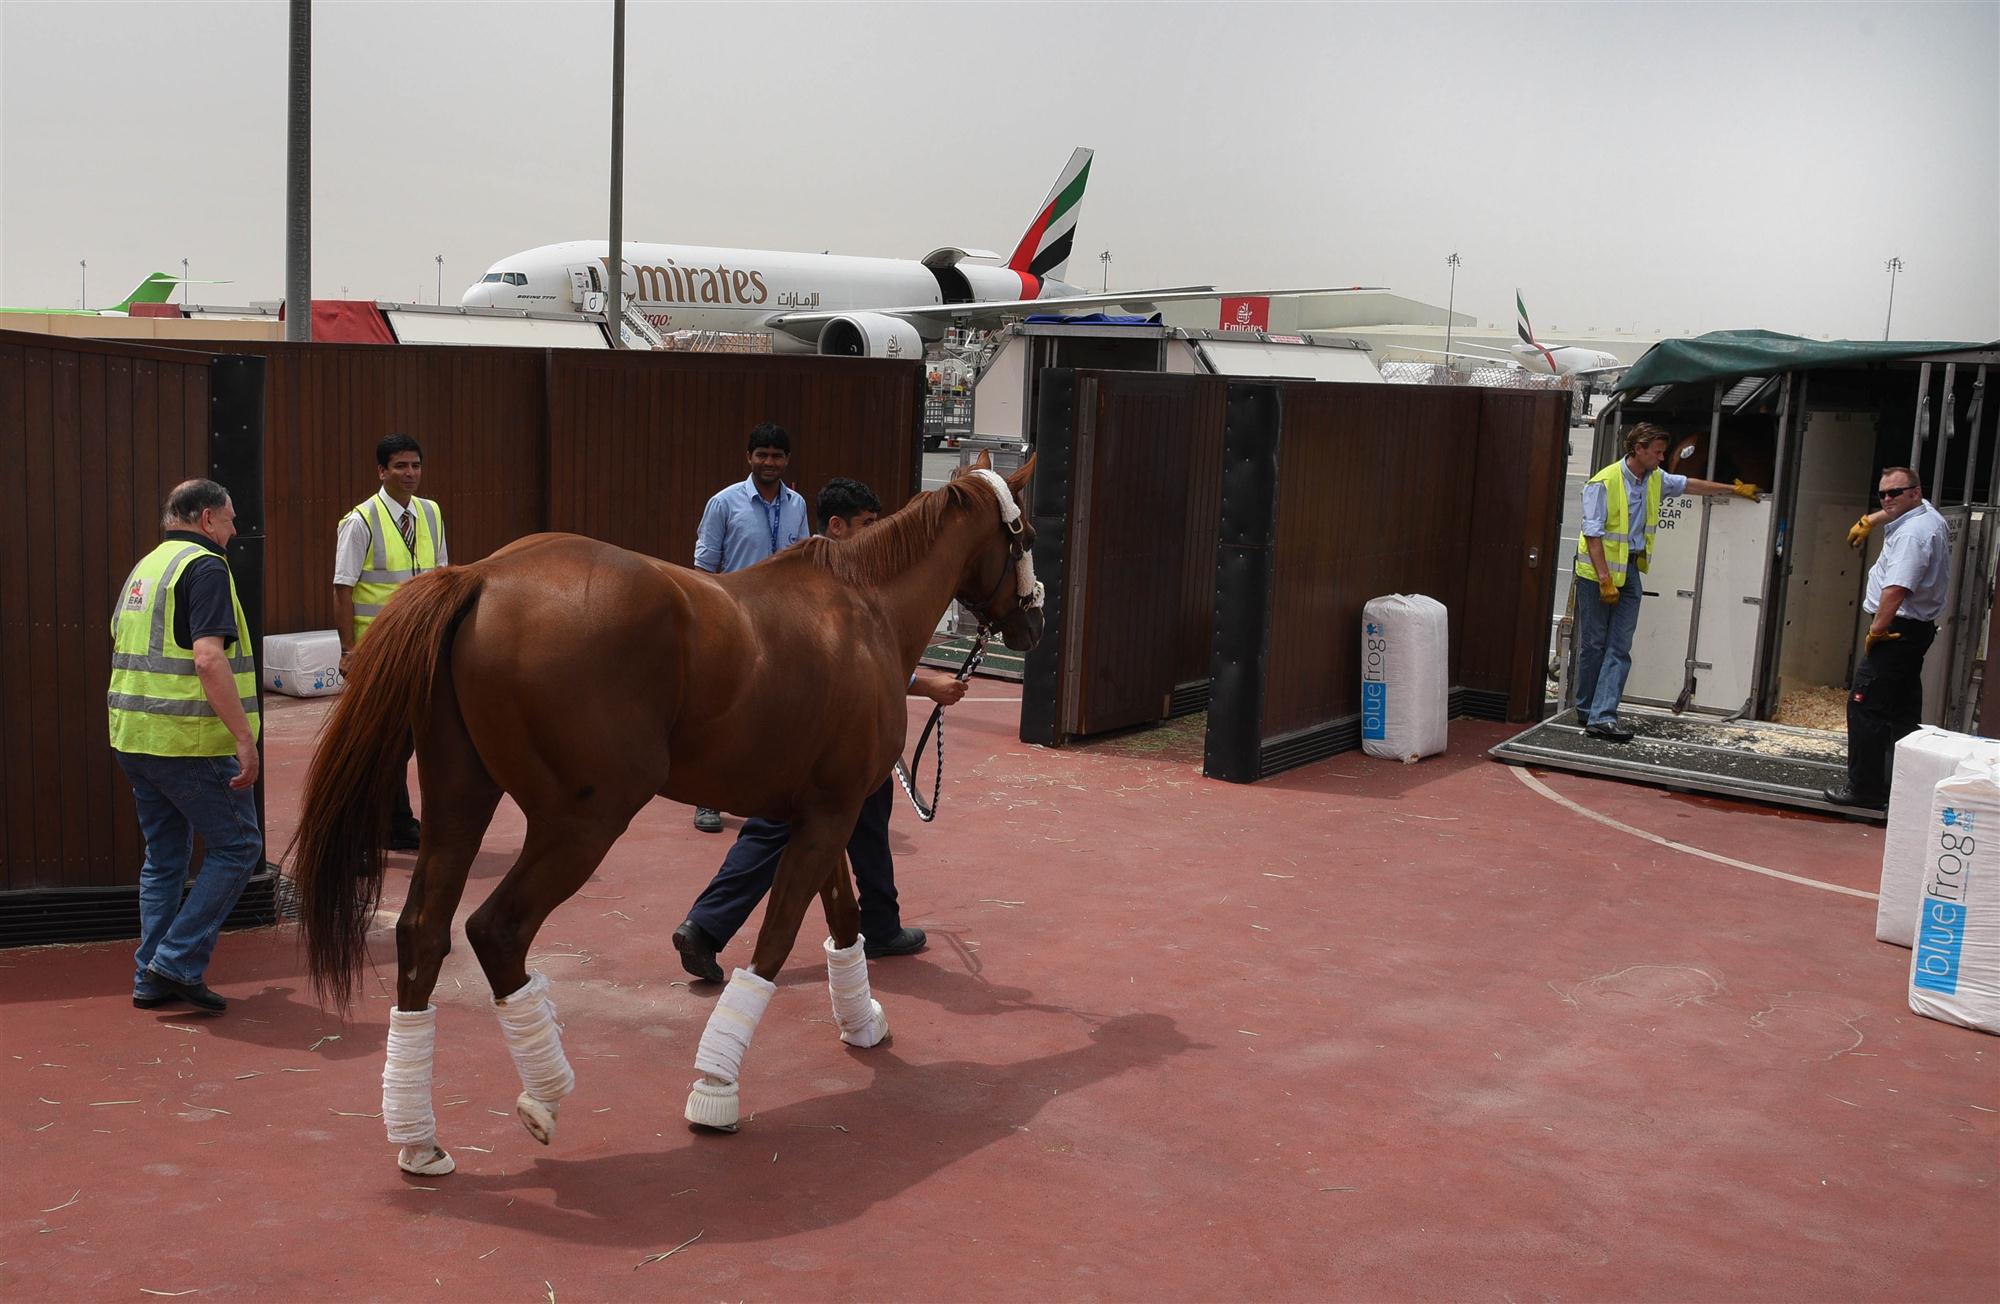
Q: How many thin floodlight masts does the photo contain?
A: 6